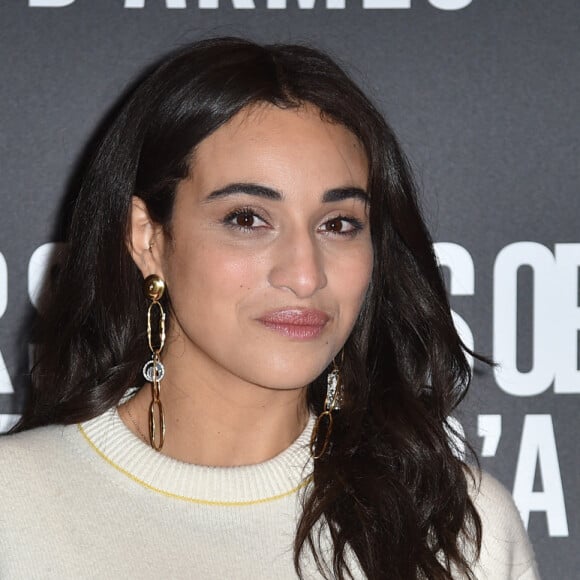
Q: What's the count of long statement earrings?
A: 2